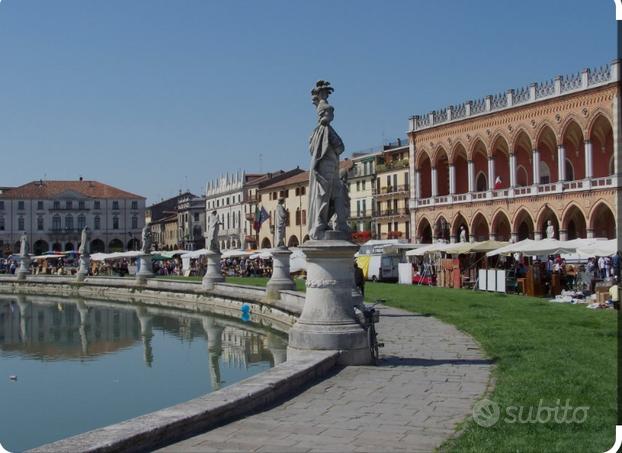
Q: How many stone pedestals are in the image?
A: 6